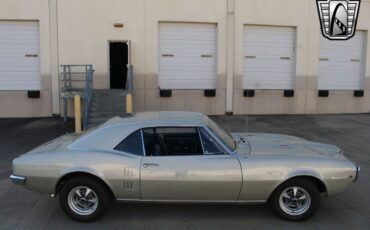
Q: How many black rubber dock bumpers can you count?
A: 7